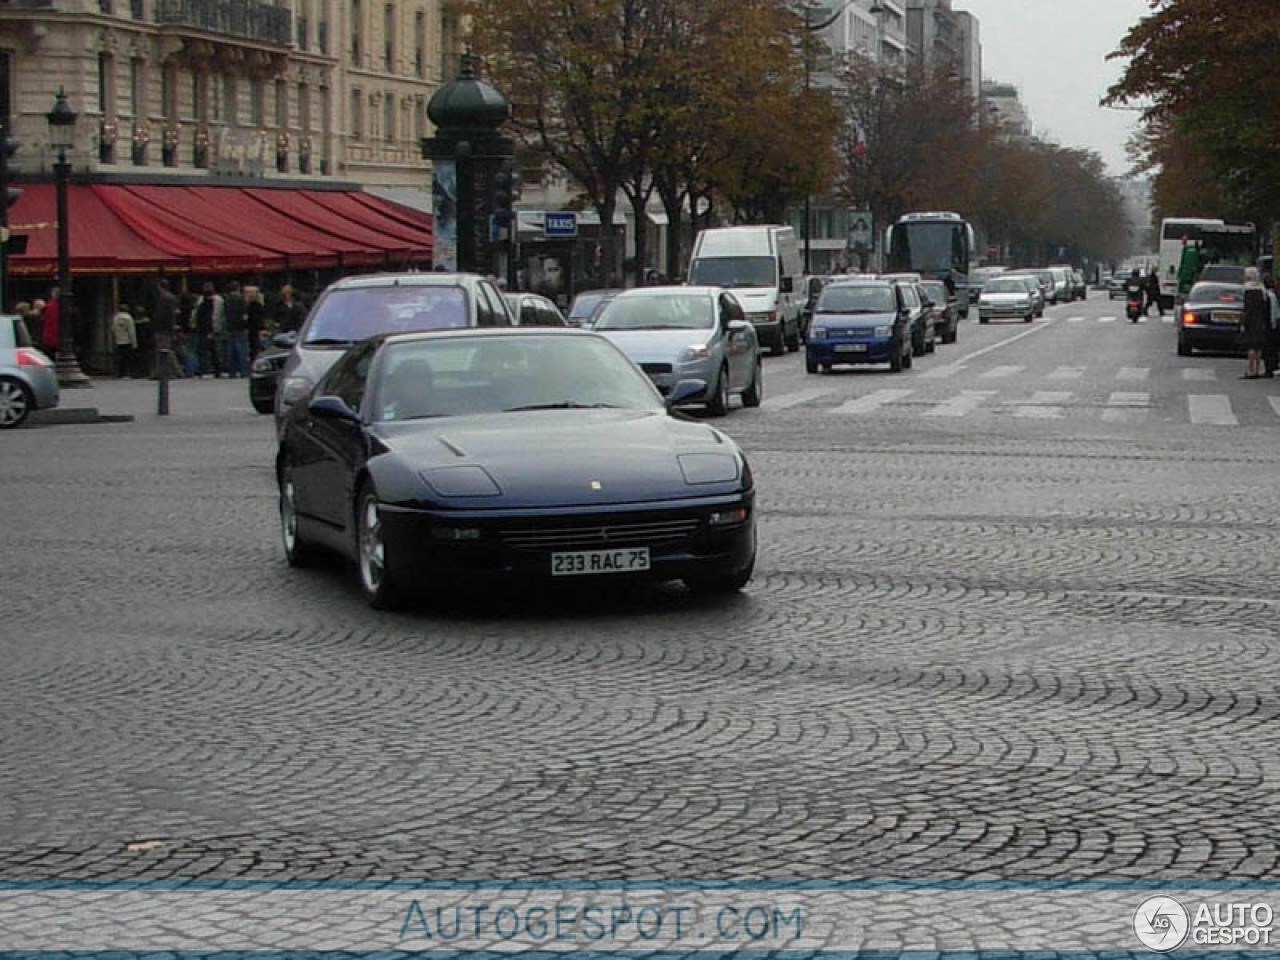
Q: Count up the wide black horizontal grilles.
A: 1